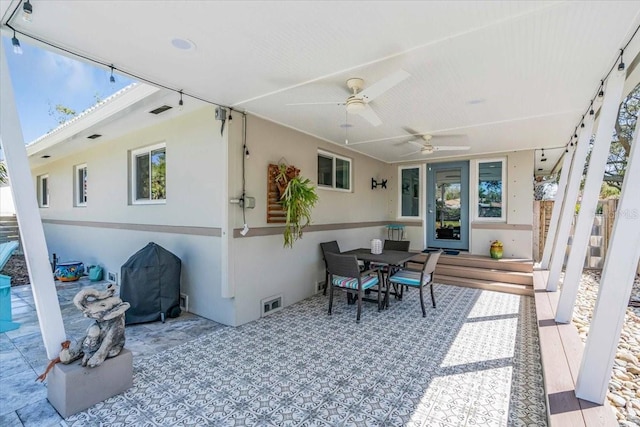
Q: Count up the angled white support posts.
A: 5